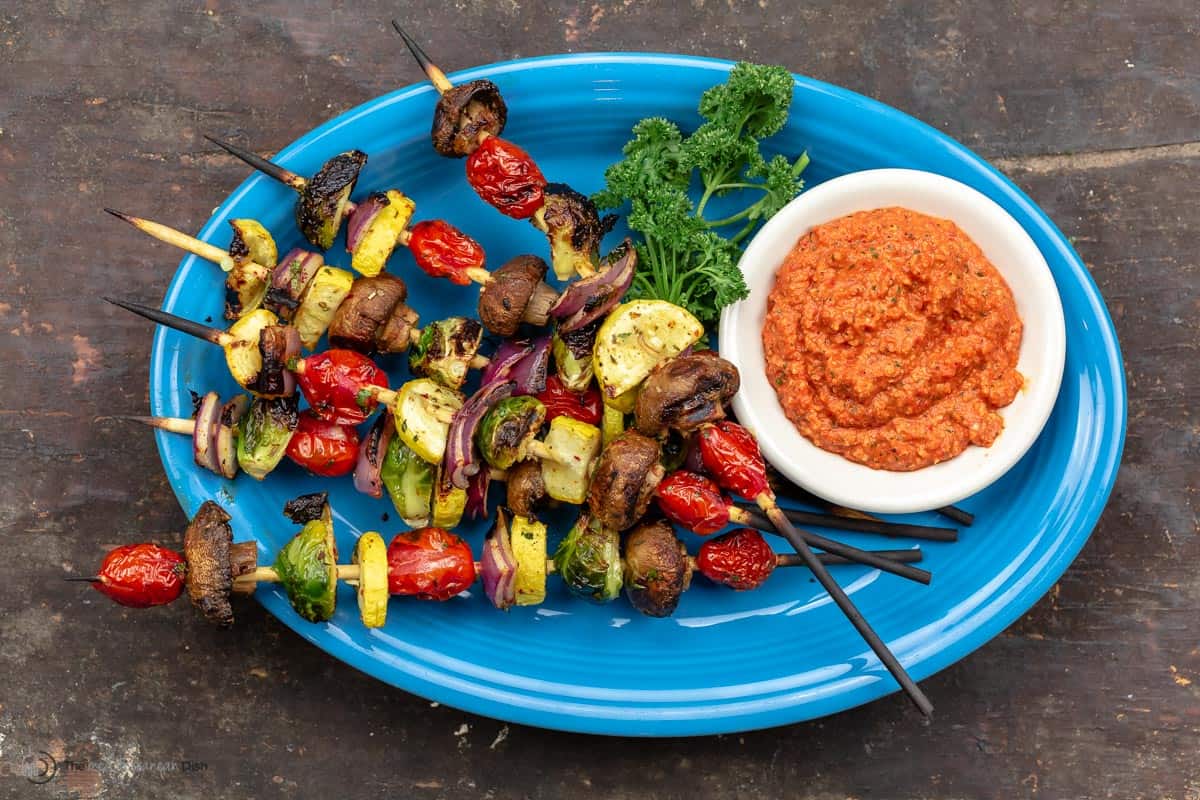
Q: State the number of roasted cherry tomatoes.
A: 10